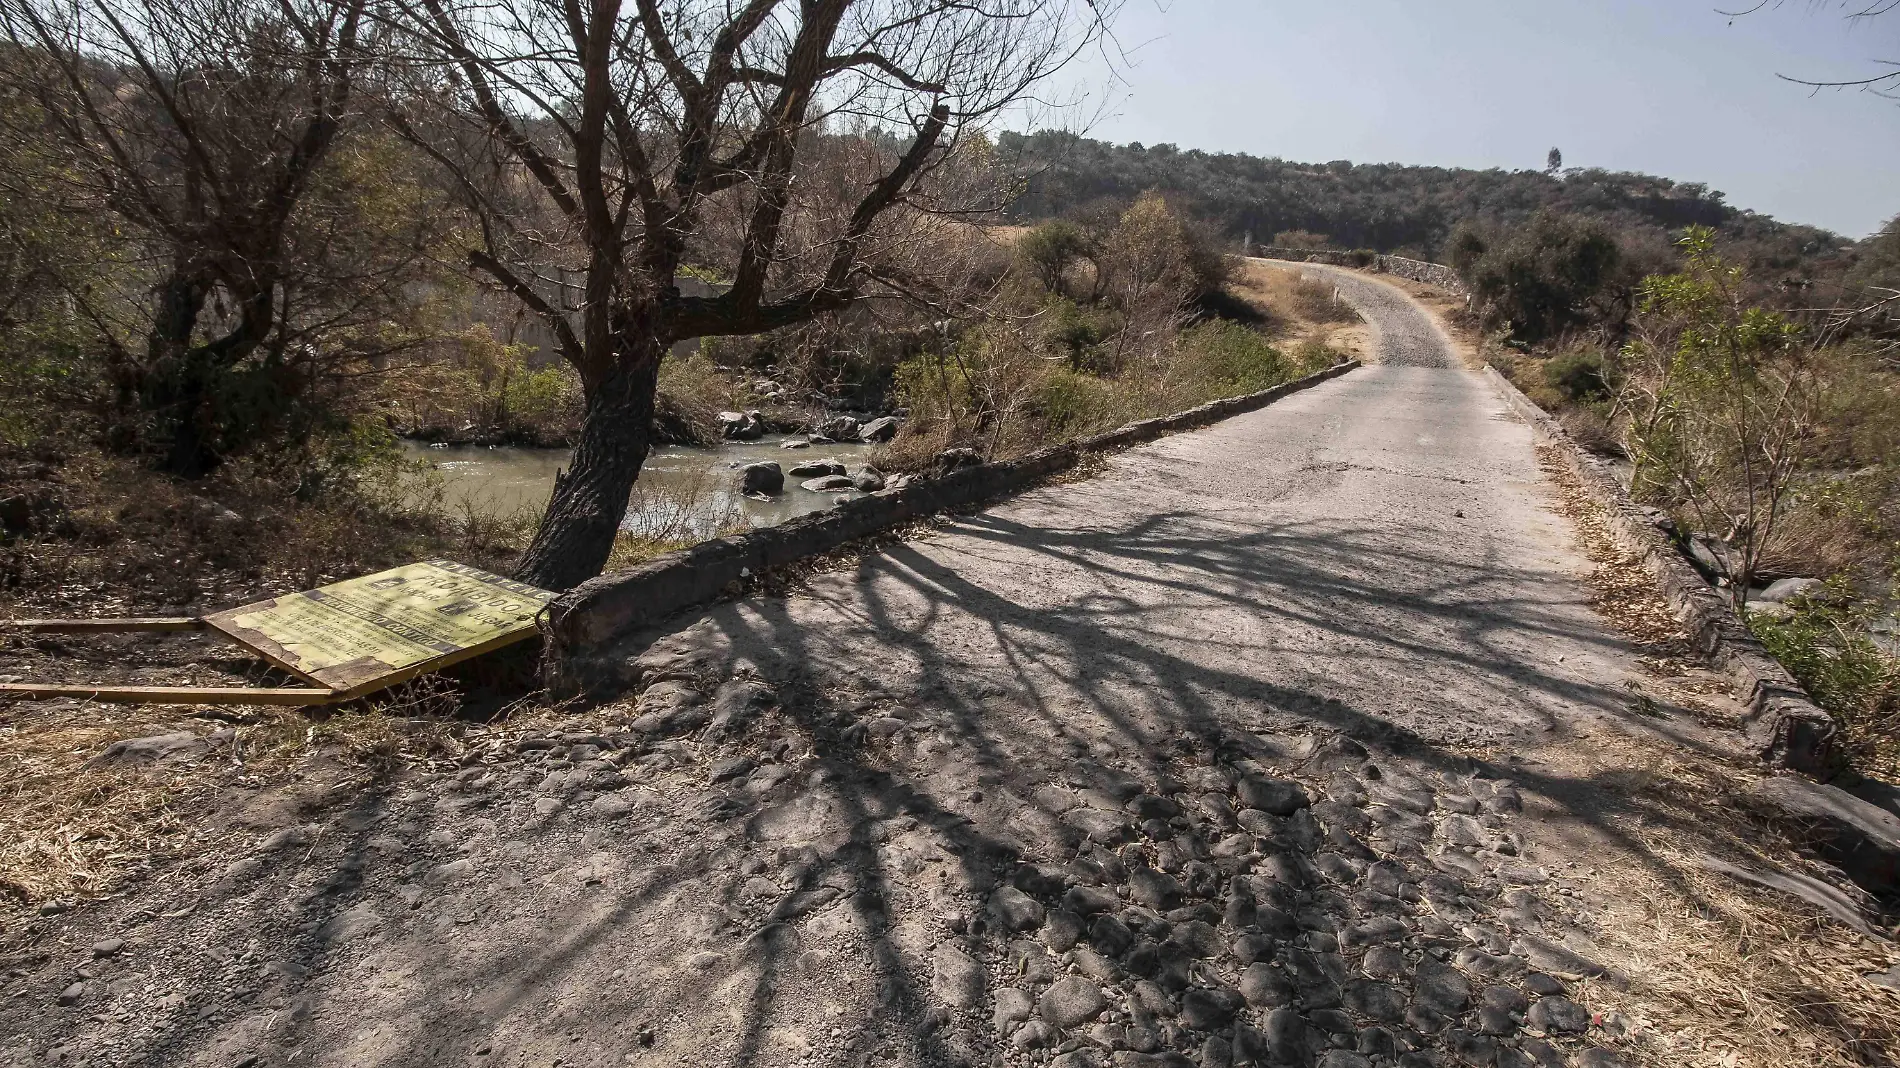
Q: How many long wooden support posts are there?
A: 2